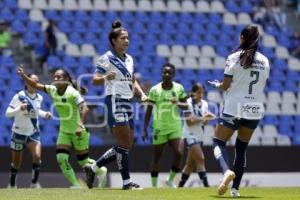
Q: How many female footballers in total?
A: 6